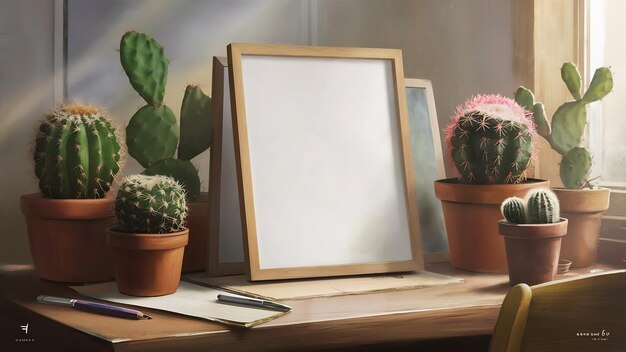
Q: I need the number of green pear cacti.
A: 2